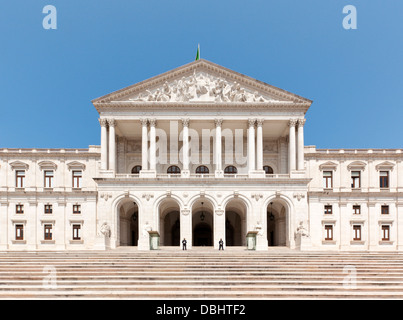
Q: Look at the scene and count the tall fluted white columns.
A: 10